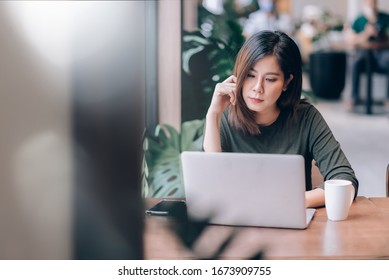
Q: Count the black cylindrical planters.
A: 1